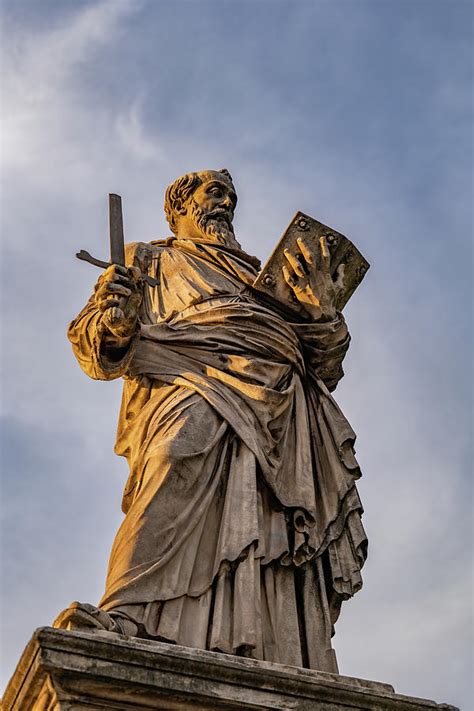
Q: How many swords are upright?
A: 1